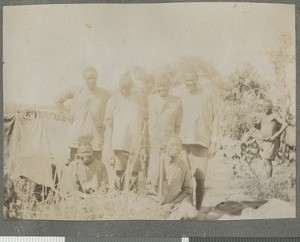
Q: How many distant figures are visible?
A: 1